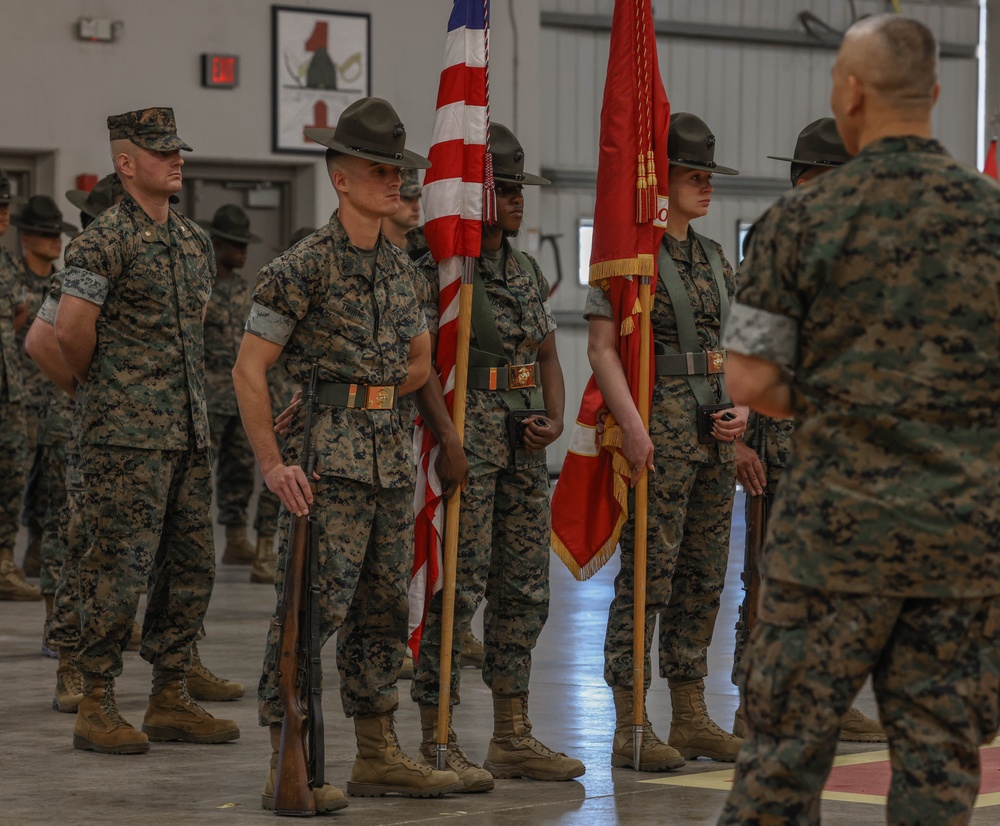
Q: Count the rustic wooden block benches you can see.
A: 0